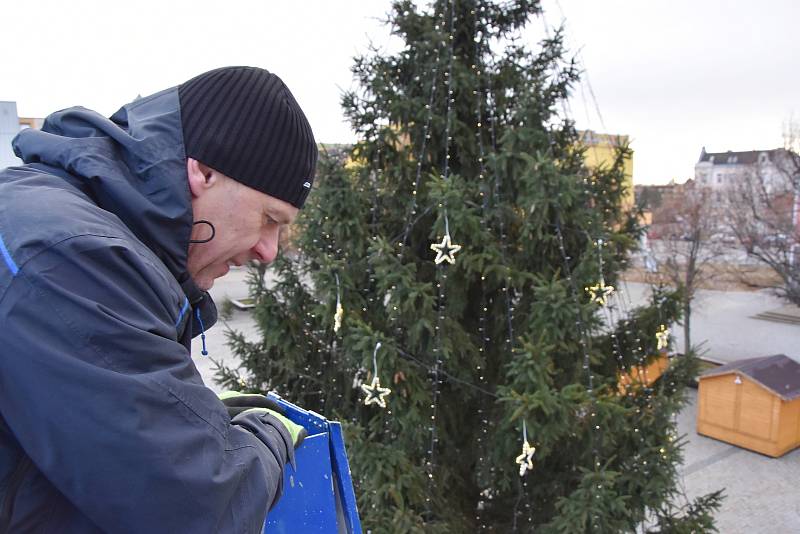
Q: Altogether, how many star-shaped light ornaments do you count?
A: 6